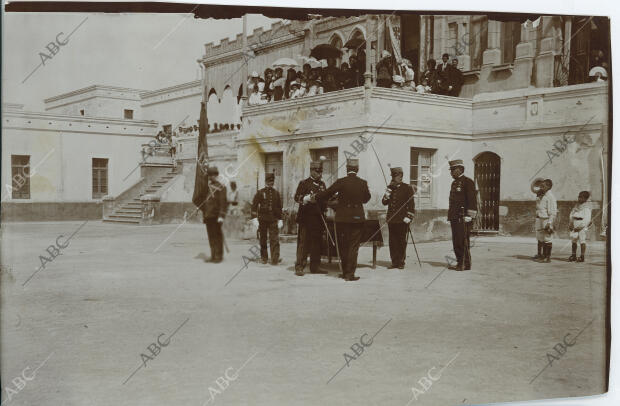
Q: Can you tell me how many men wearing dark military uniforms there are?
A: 6